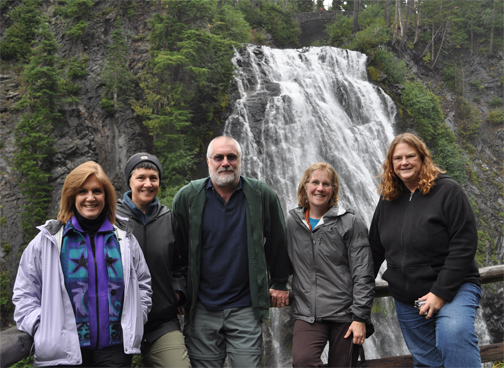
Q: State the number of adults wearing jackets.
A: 5